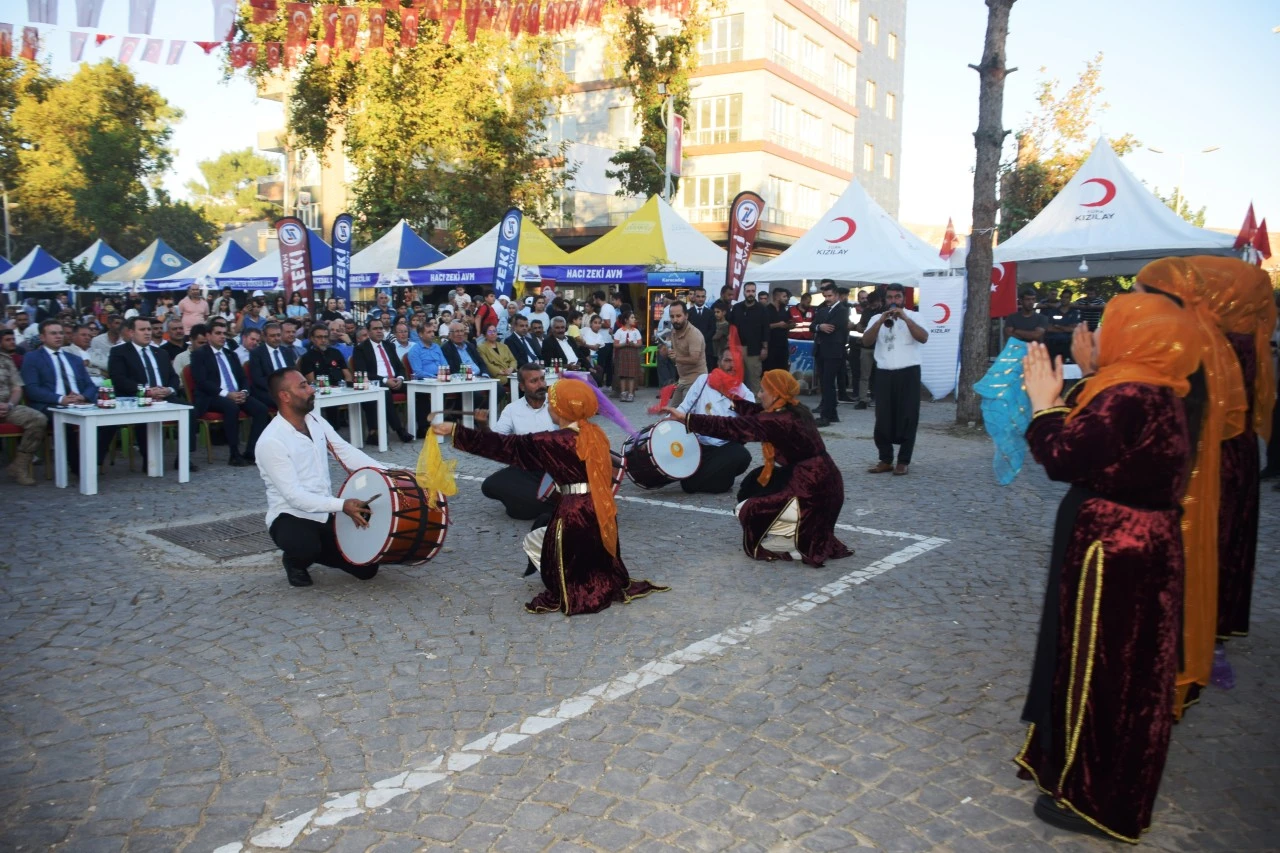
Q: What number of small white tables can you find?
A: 4